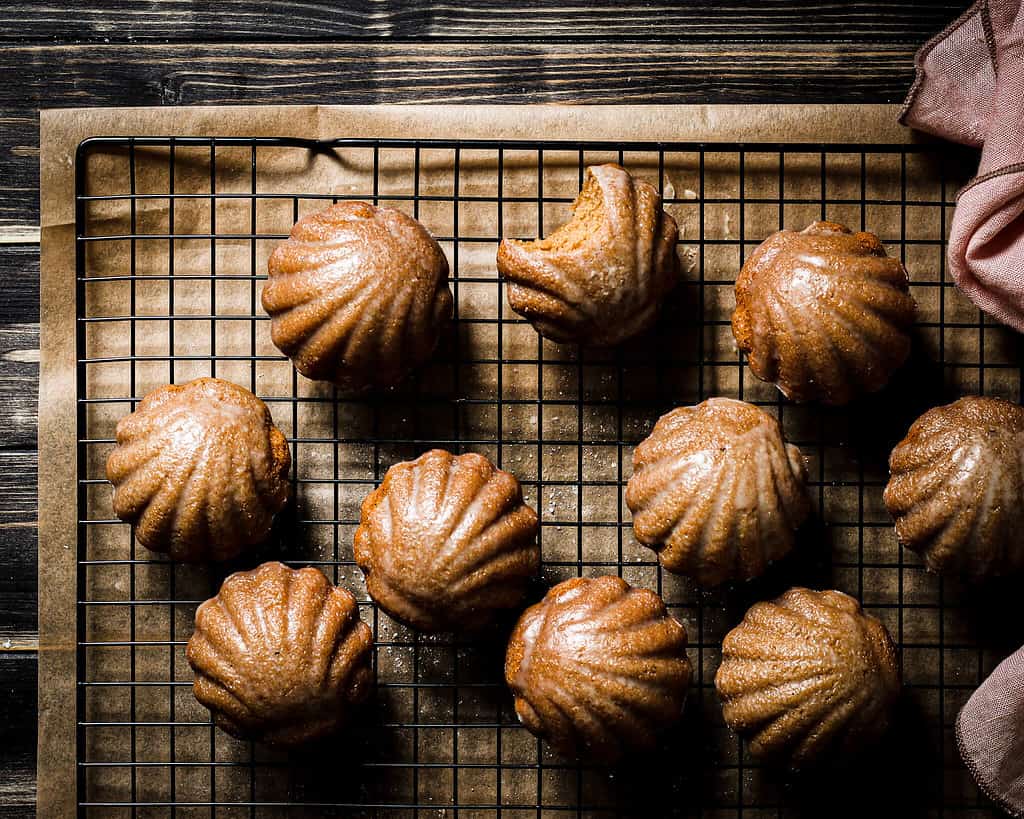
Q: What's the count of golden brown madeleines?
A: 10